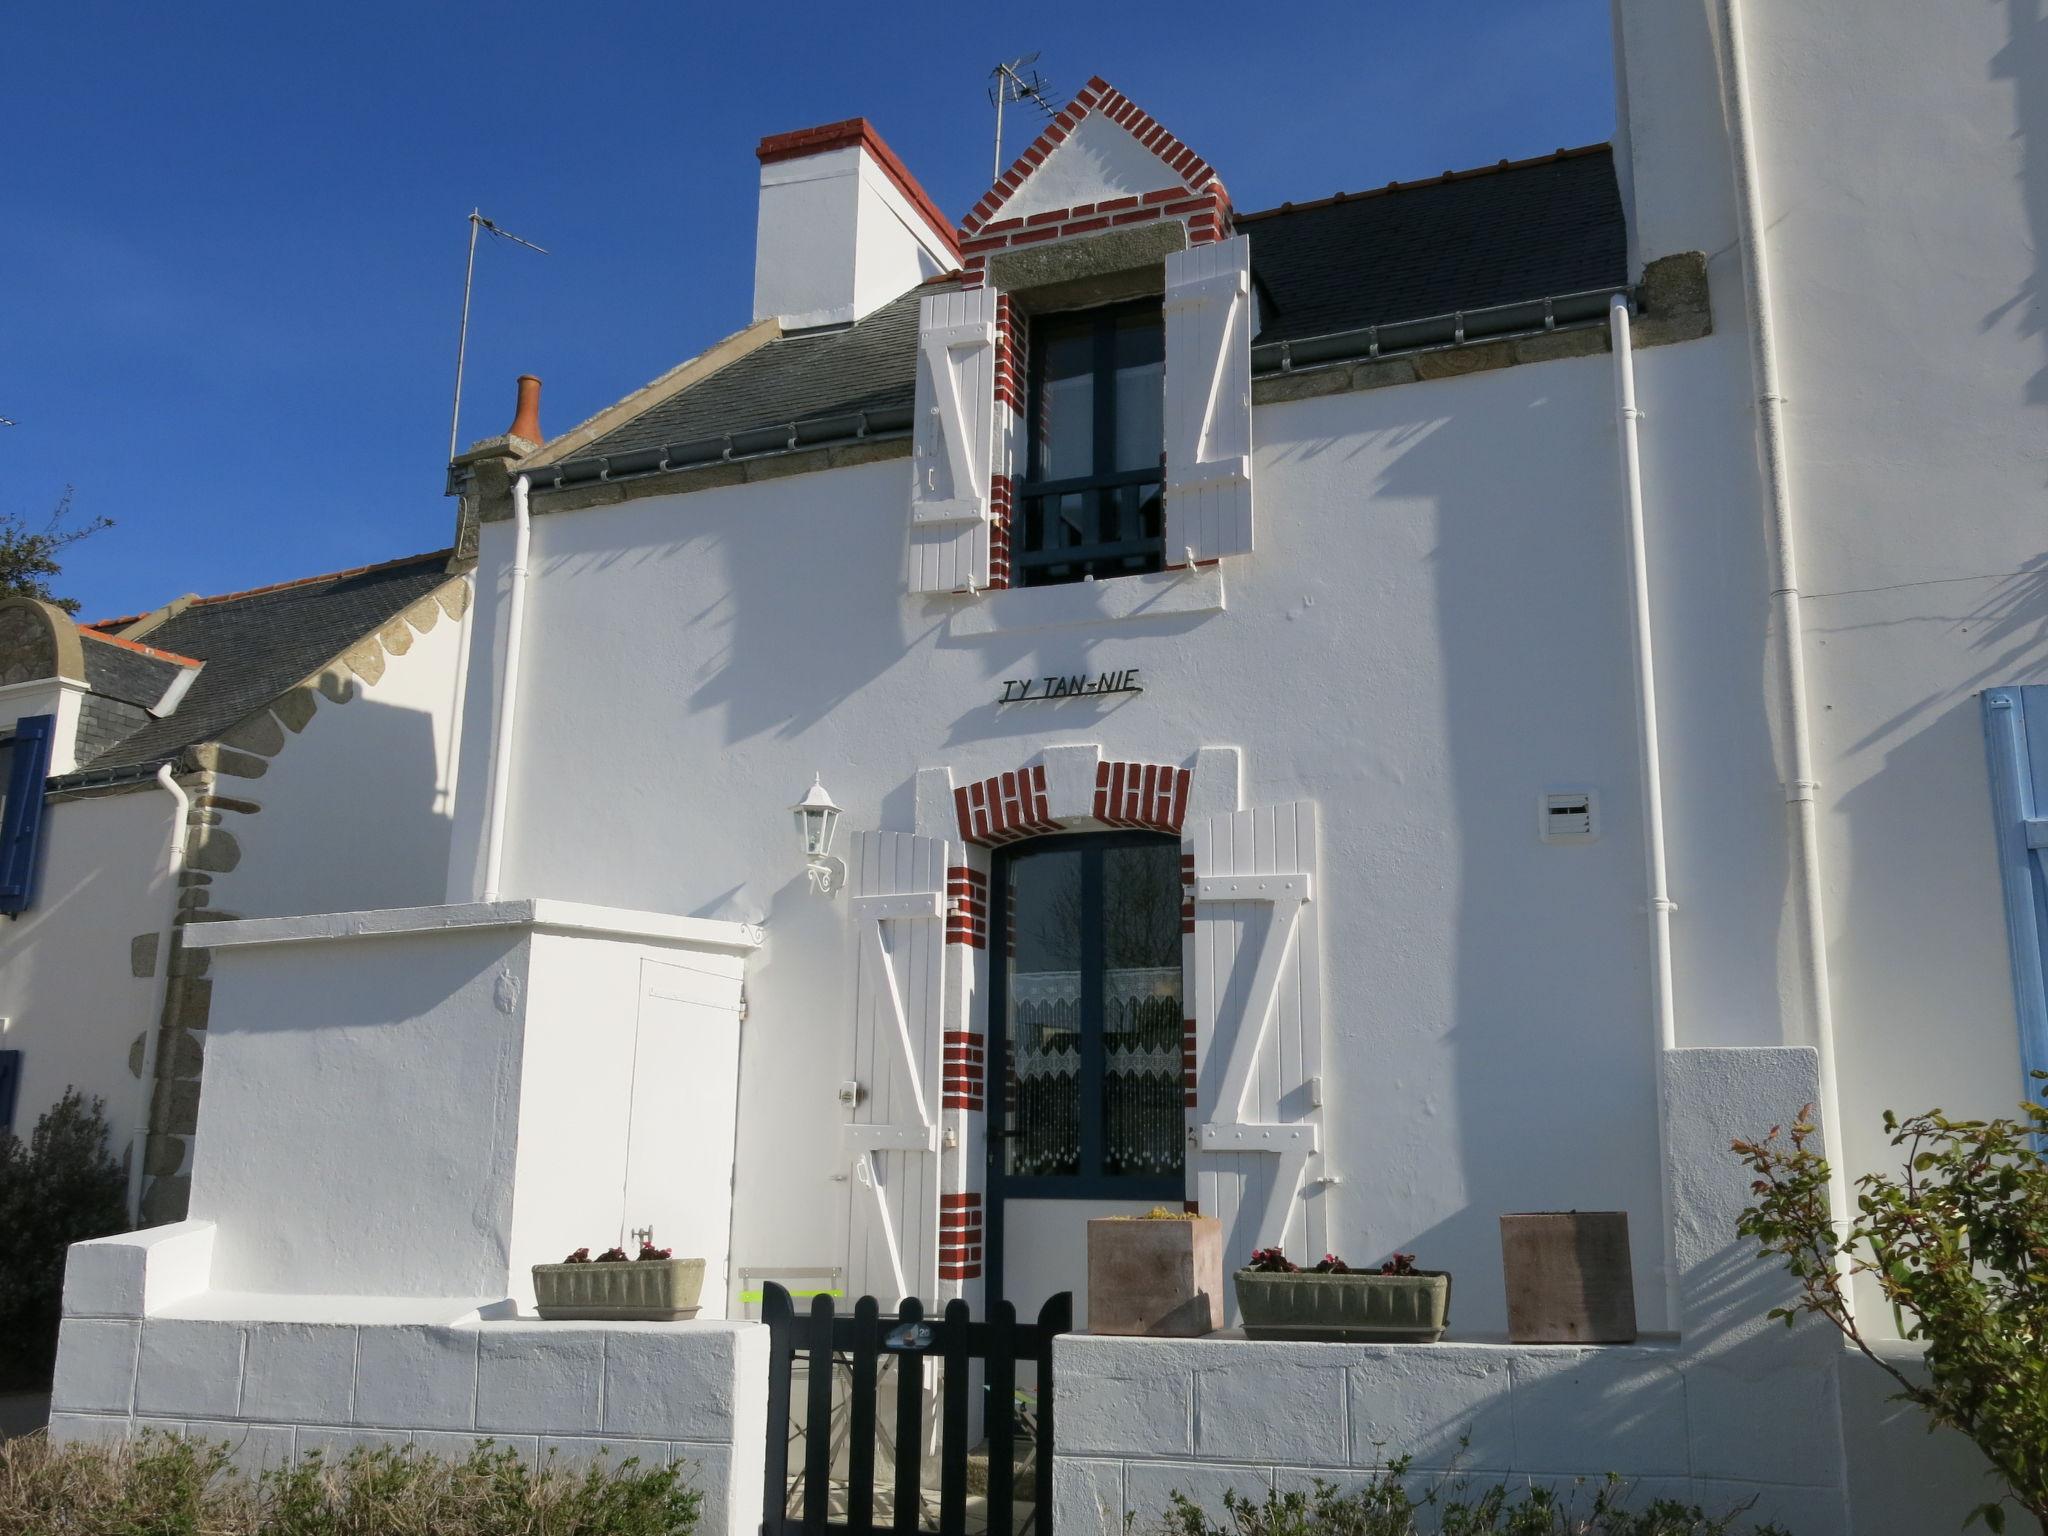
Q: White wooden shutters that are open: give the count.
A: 4